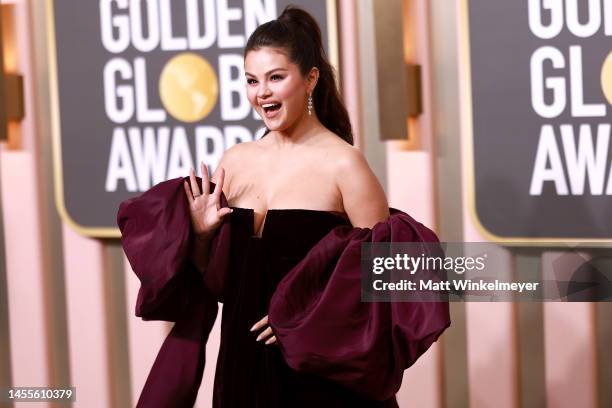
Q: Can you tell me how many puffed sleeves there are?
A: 2